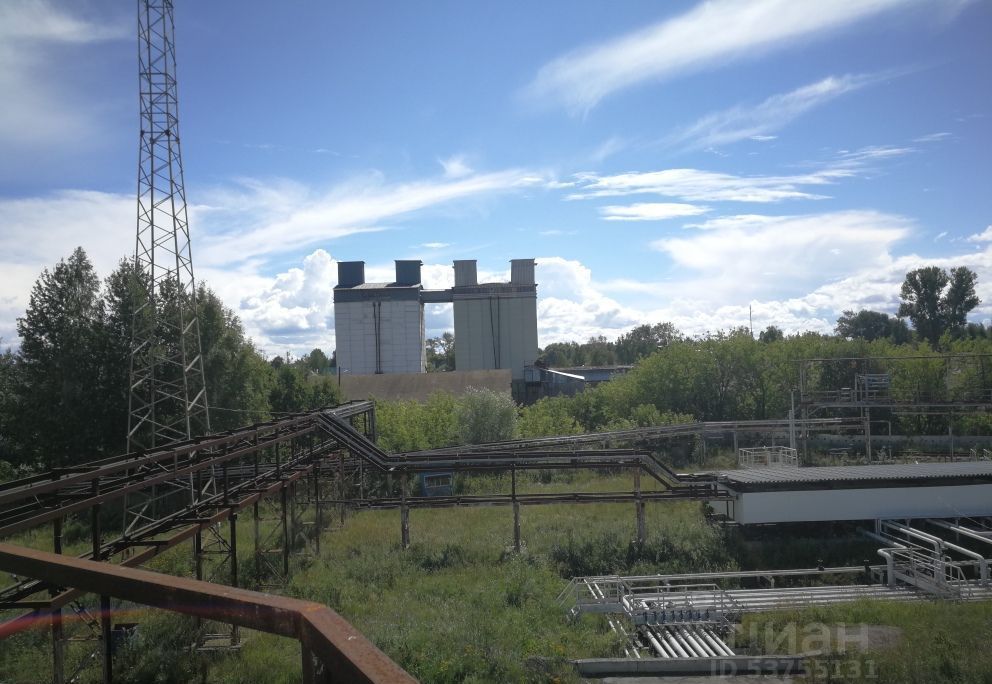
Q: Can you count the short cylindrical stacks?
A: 4